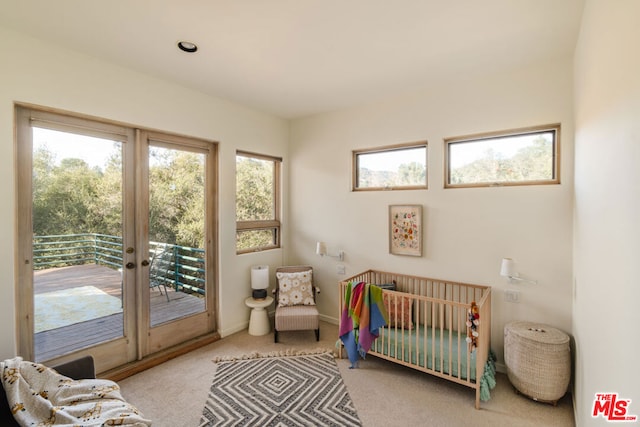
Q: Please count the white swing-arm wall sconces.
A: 2